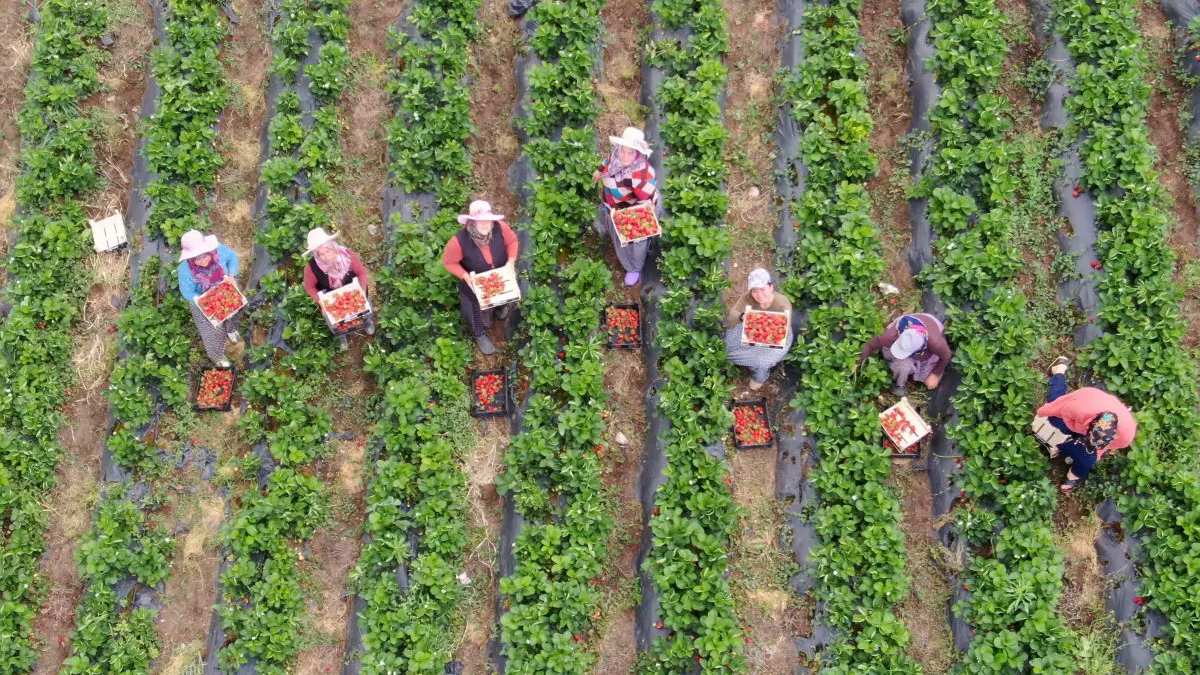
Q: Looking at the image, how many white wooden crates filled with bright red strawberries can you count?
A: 6